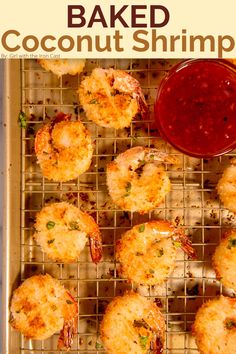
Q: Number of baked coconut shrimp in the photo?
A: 11